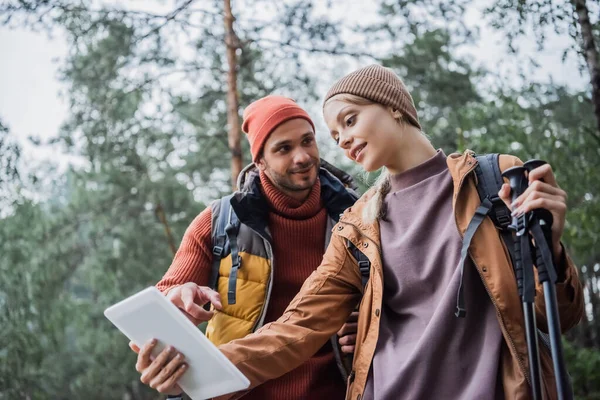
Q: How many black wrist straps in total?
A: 2